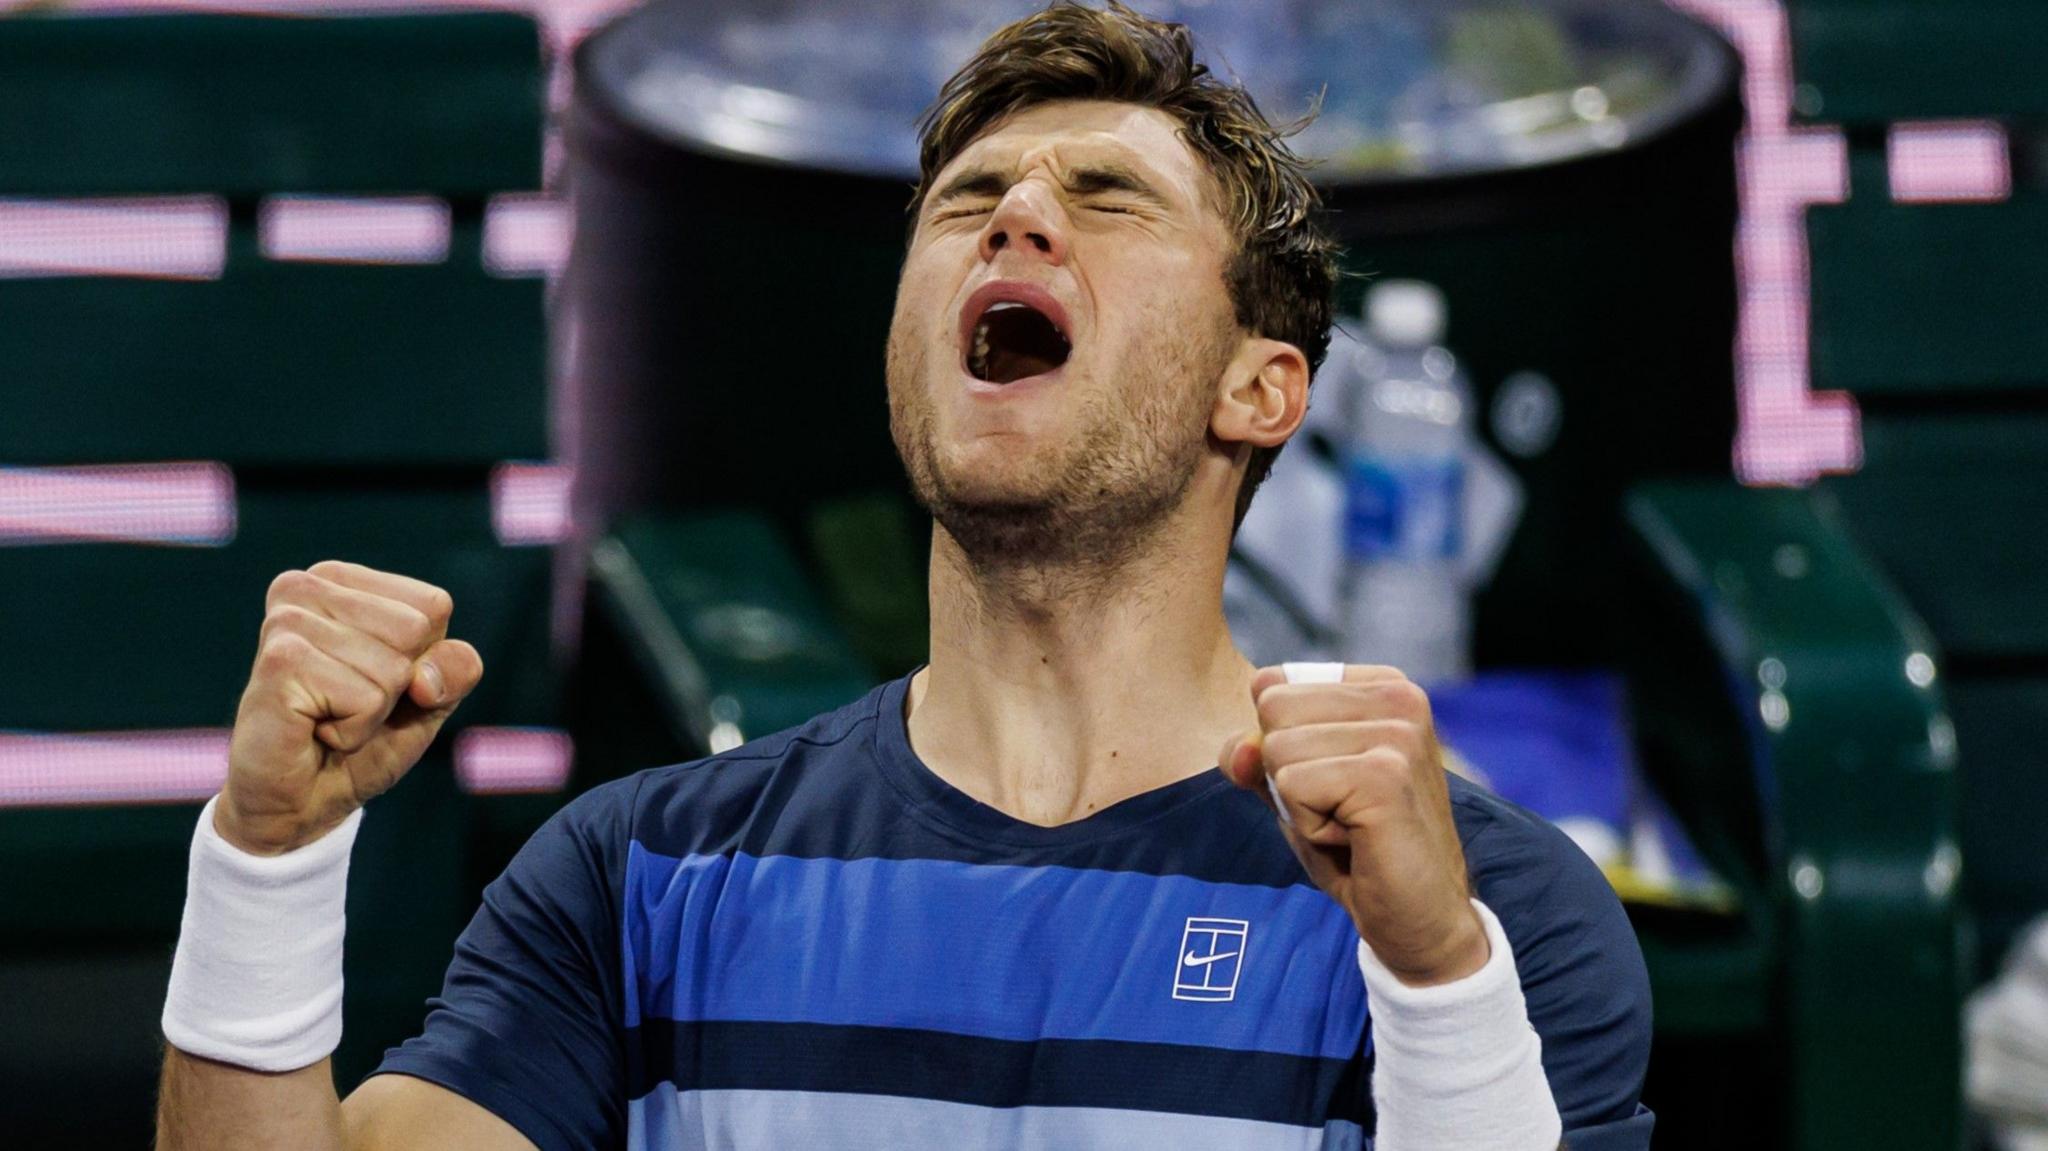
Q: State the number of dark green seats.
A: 2